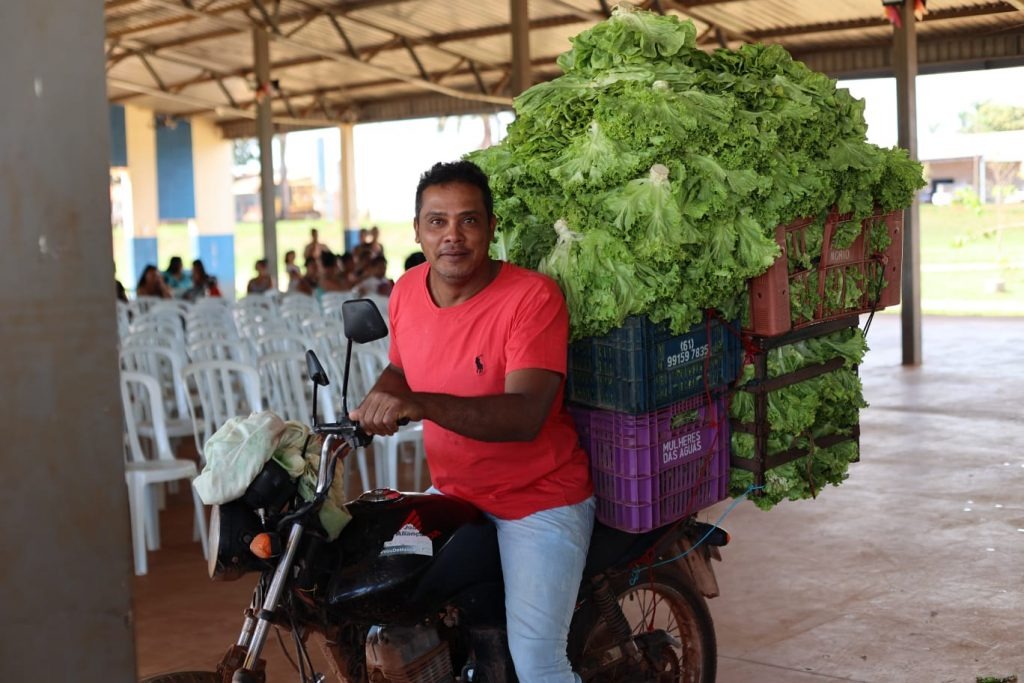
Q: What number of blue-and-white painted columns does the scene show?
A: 3